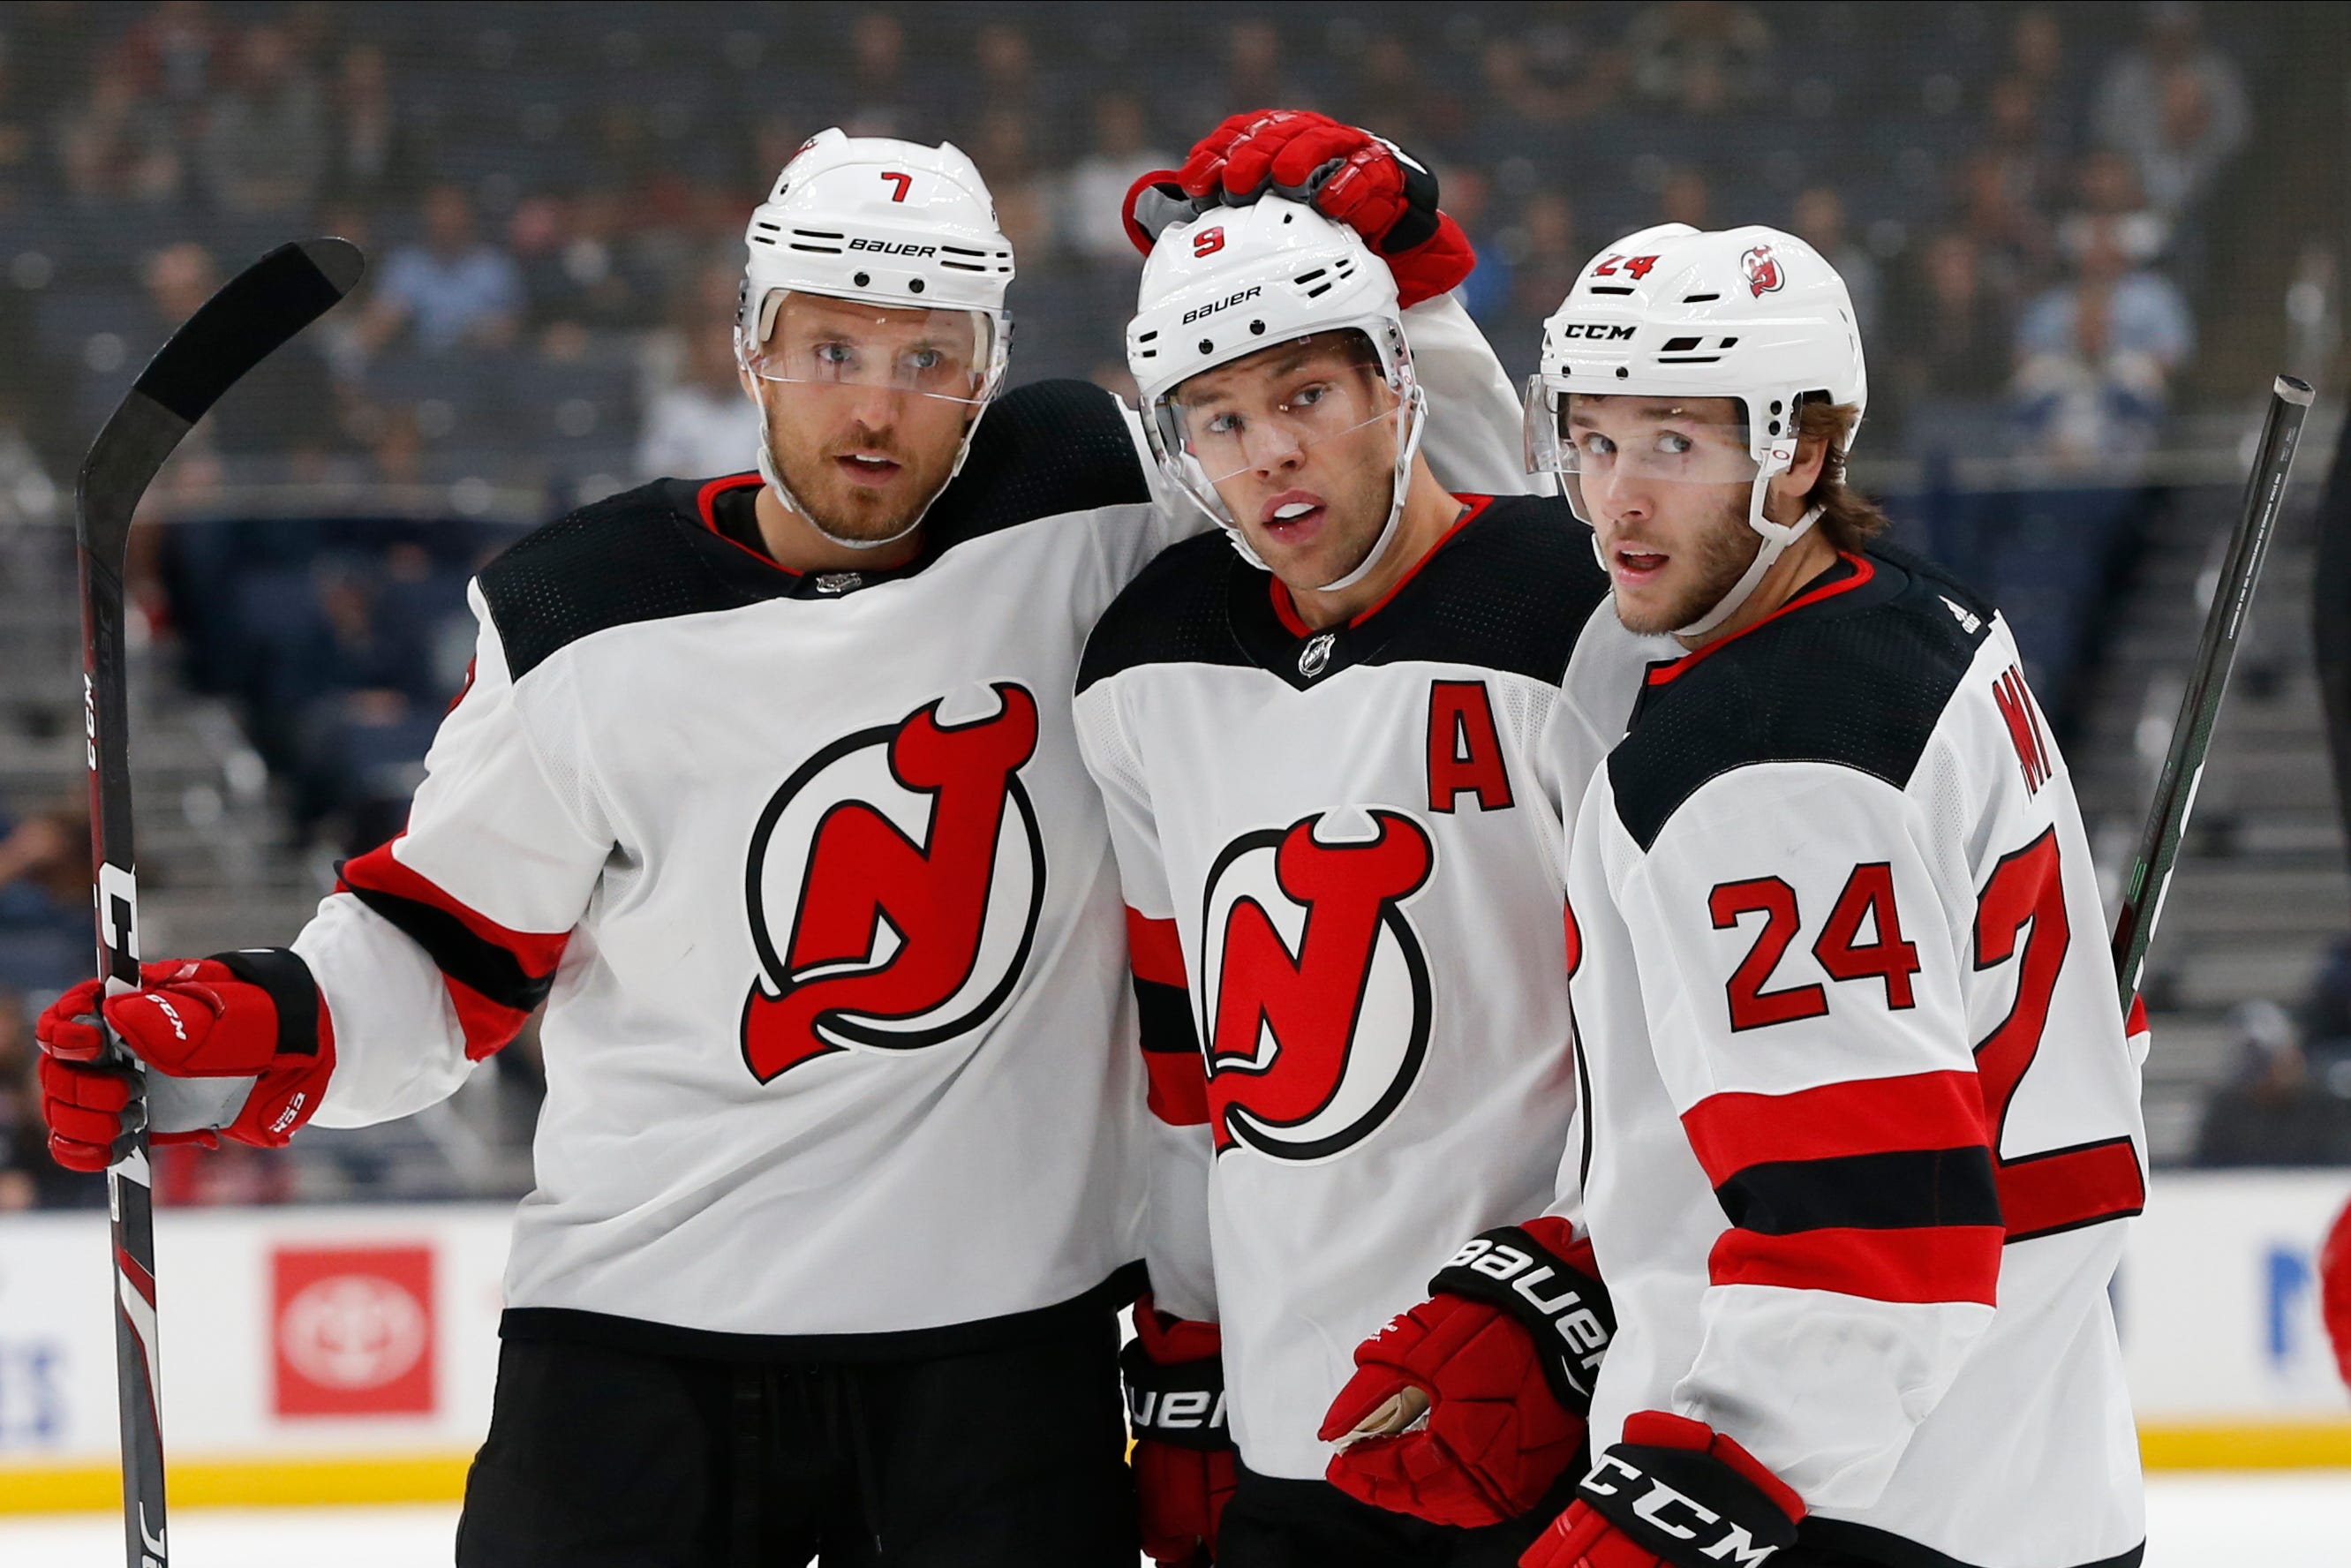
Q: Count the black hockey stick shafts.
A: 2